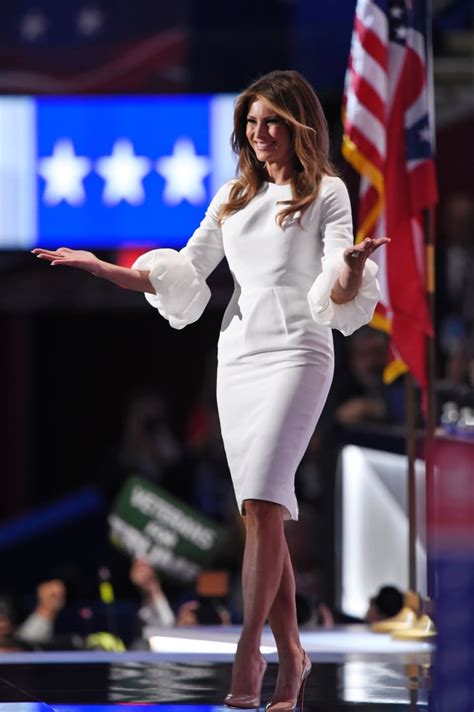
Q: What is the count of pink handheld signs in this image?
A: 0